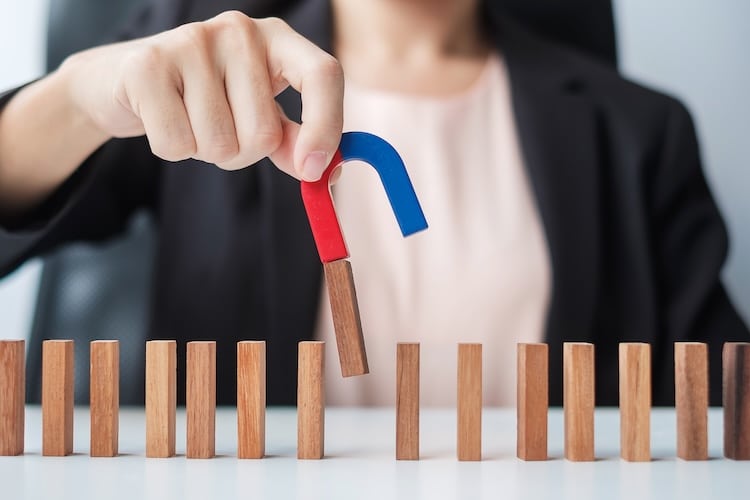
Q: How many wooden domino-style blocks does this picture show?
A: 15